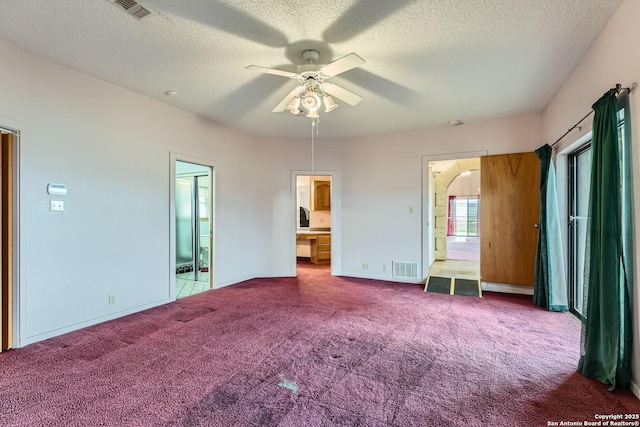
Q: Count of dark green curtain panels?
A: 2